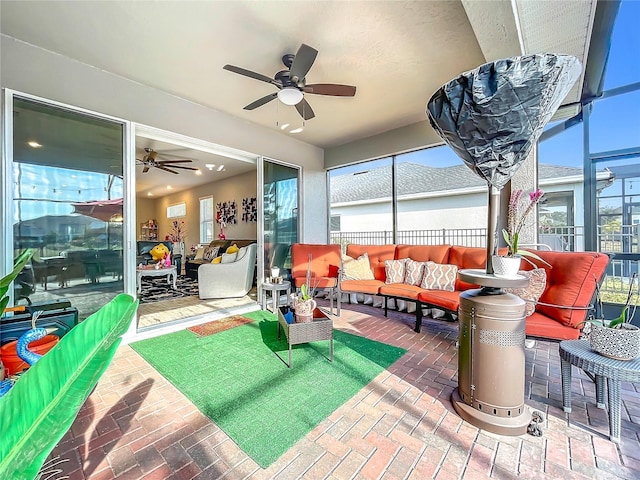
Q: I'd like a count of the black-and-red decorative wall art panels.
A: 2